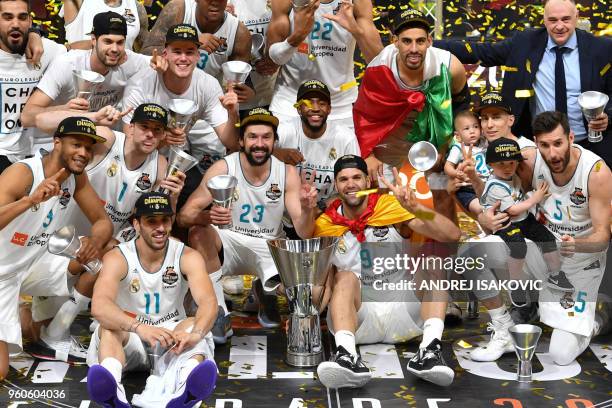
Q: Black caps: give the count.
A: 11